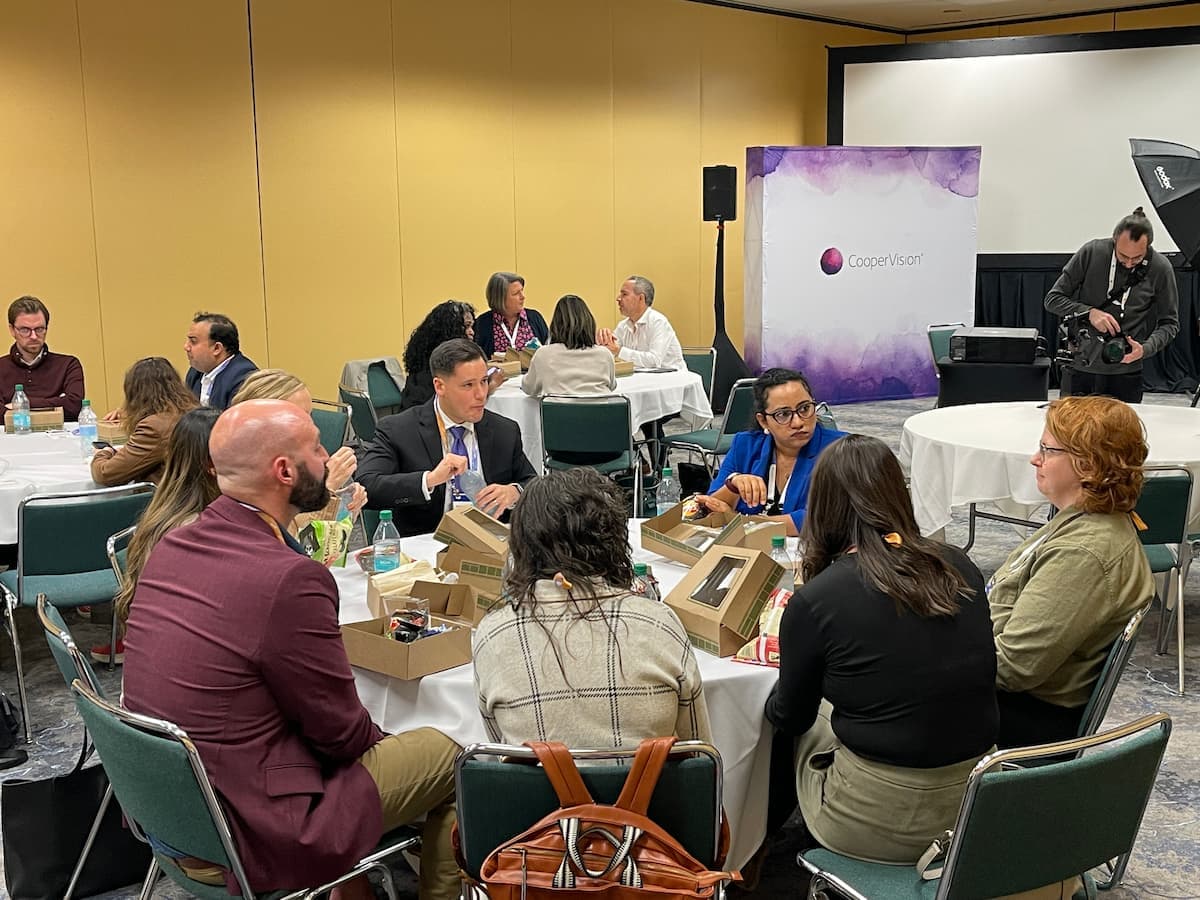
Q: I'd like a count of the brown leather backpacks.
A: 1